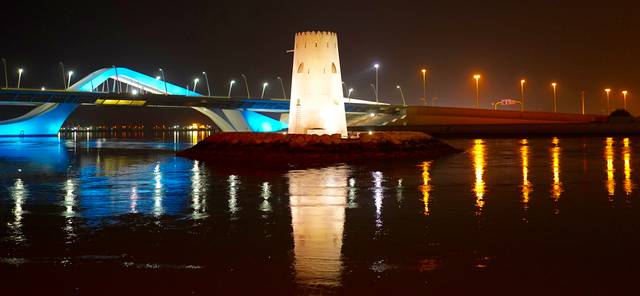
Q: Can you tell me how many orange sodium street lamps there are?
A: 6